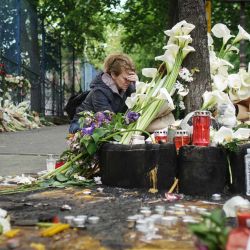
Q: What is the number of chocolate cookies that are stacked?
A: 0